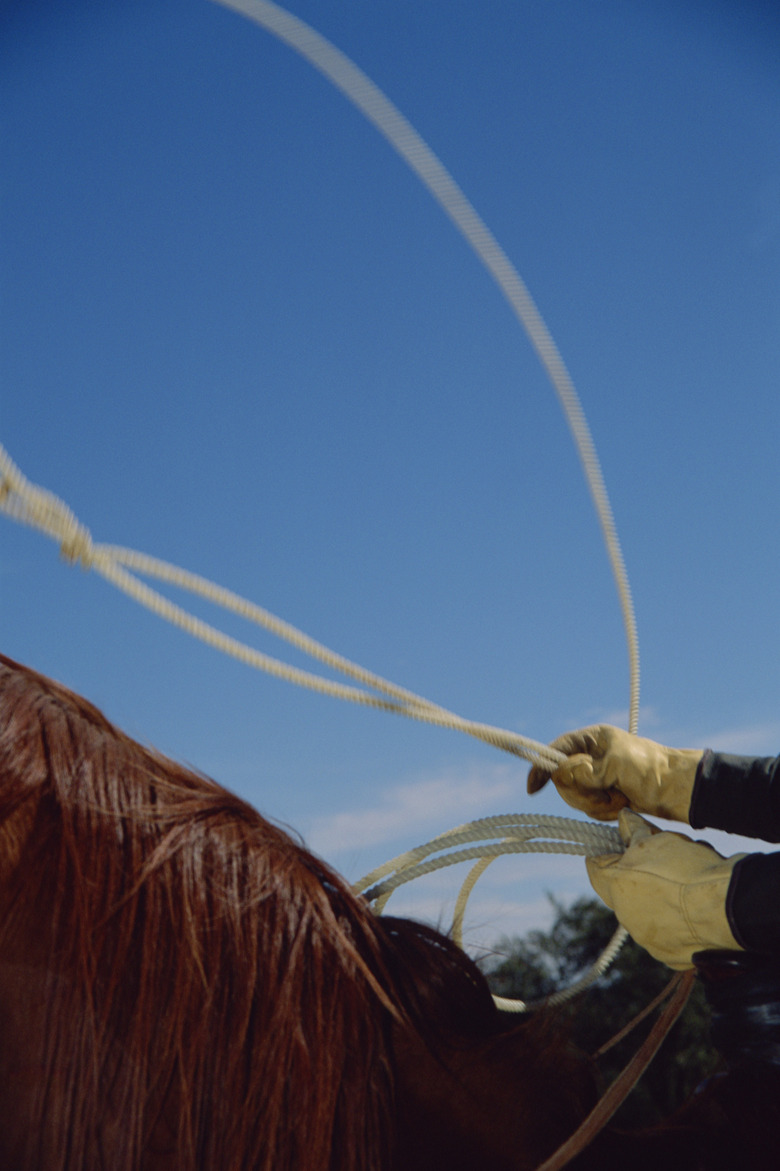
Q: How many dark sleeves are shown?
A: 2